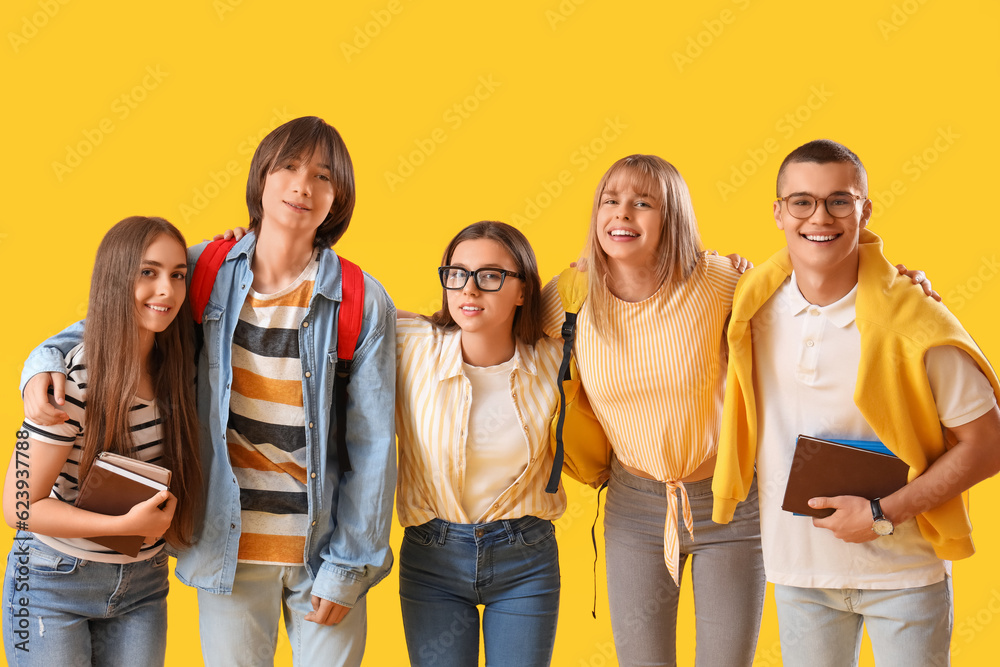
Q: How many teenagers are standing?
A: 5